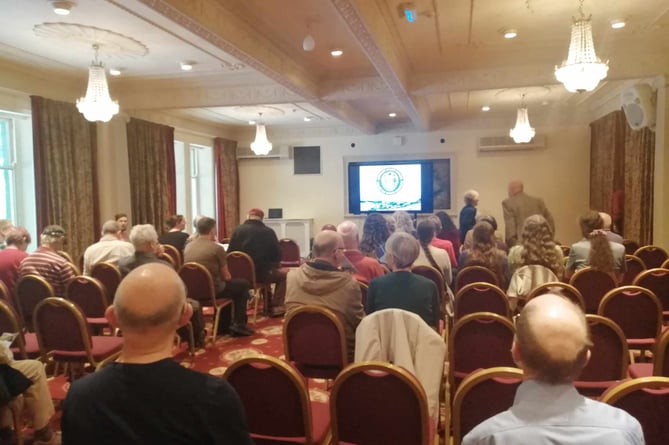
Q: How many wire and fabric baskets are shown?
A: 0